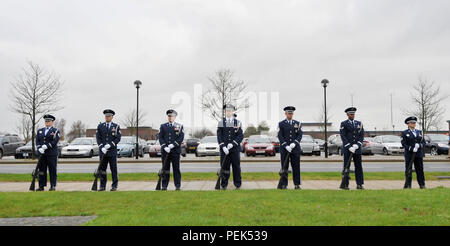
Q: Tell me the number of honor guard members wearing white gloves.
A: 7